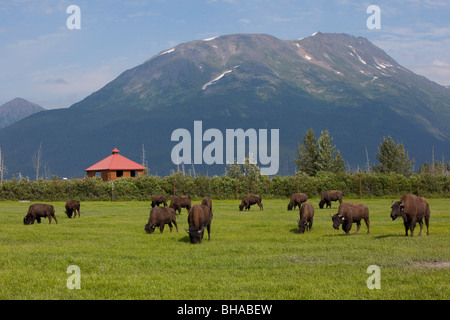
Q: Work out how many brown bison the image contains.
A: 13